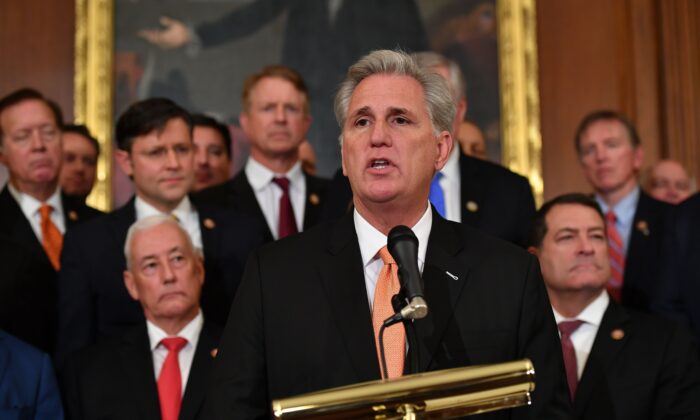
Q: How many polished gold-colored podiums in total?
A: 1